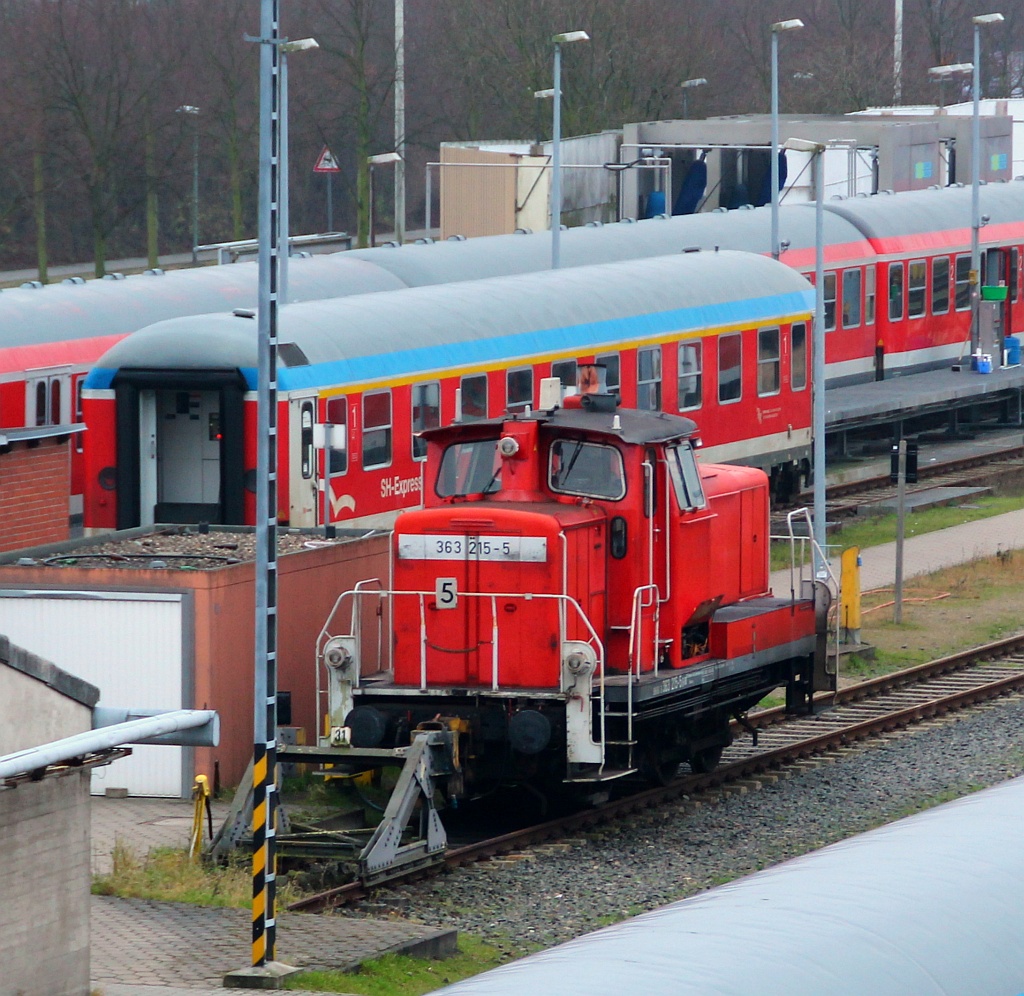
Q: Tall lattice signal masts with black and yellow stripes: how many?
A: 1